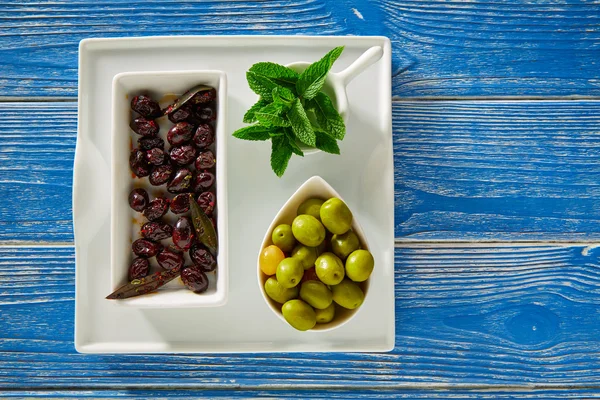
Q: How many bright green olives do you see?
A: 14